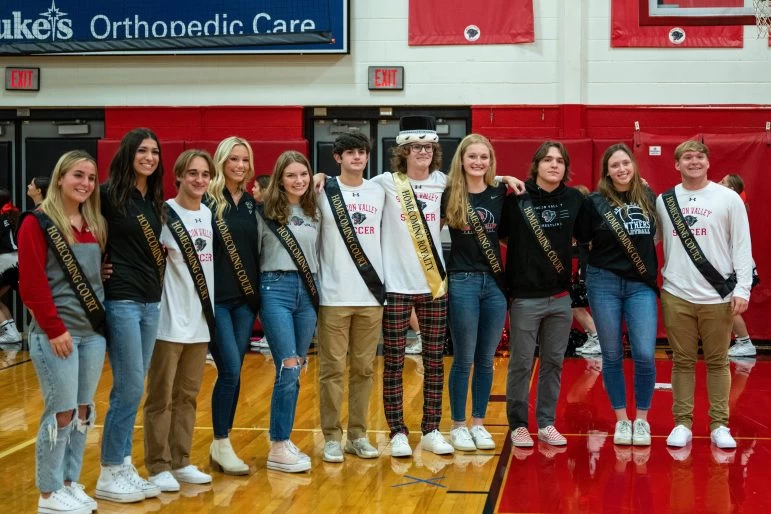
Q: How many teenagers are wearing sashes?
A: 11